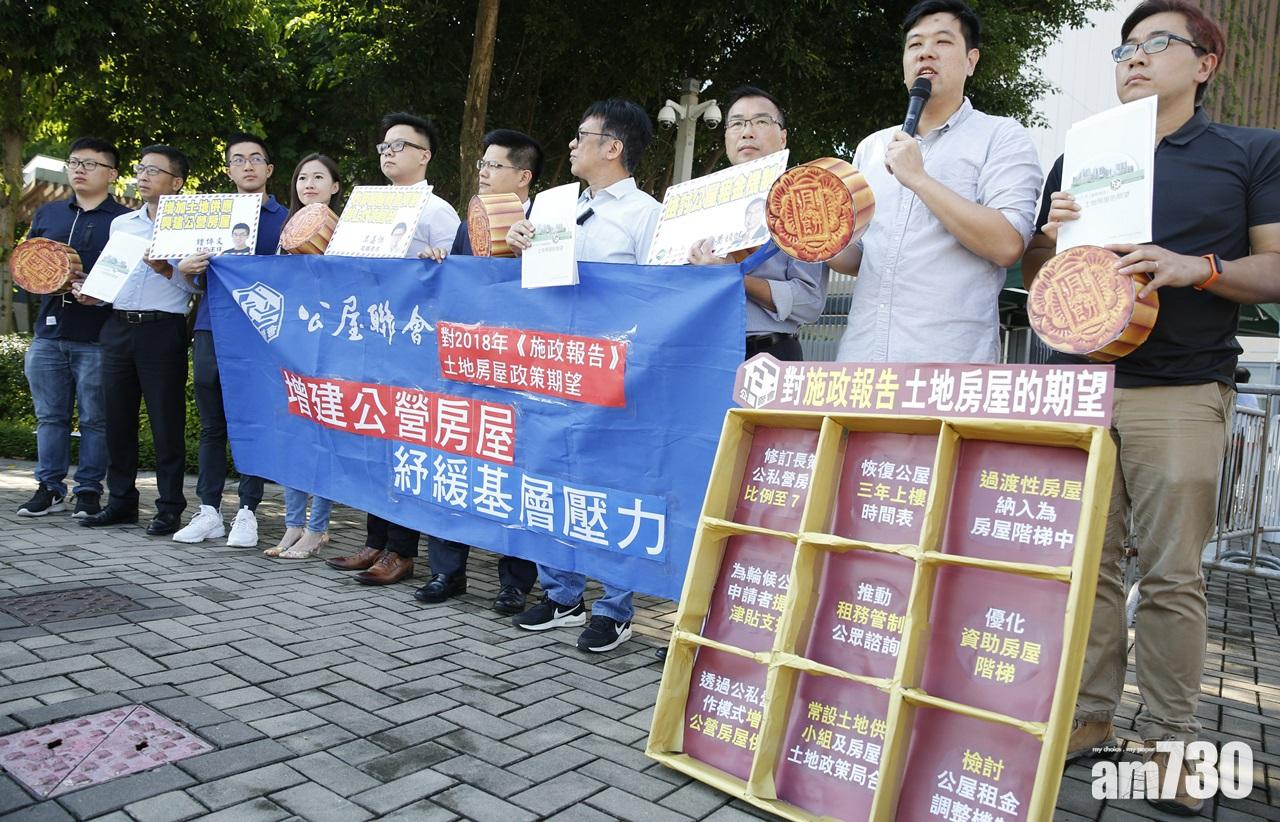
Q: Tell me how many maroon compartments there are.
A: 9